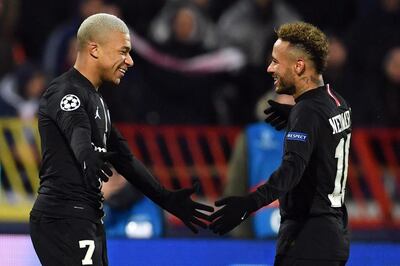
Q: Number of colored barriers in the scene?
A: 2